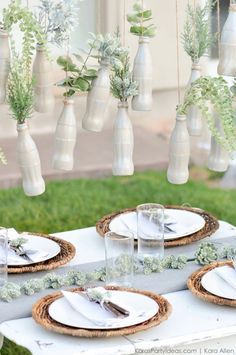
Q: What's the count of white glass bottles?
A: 11